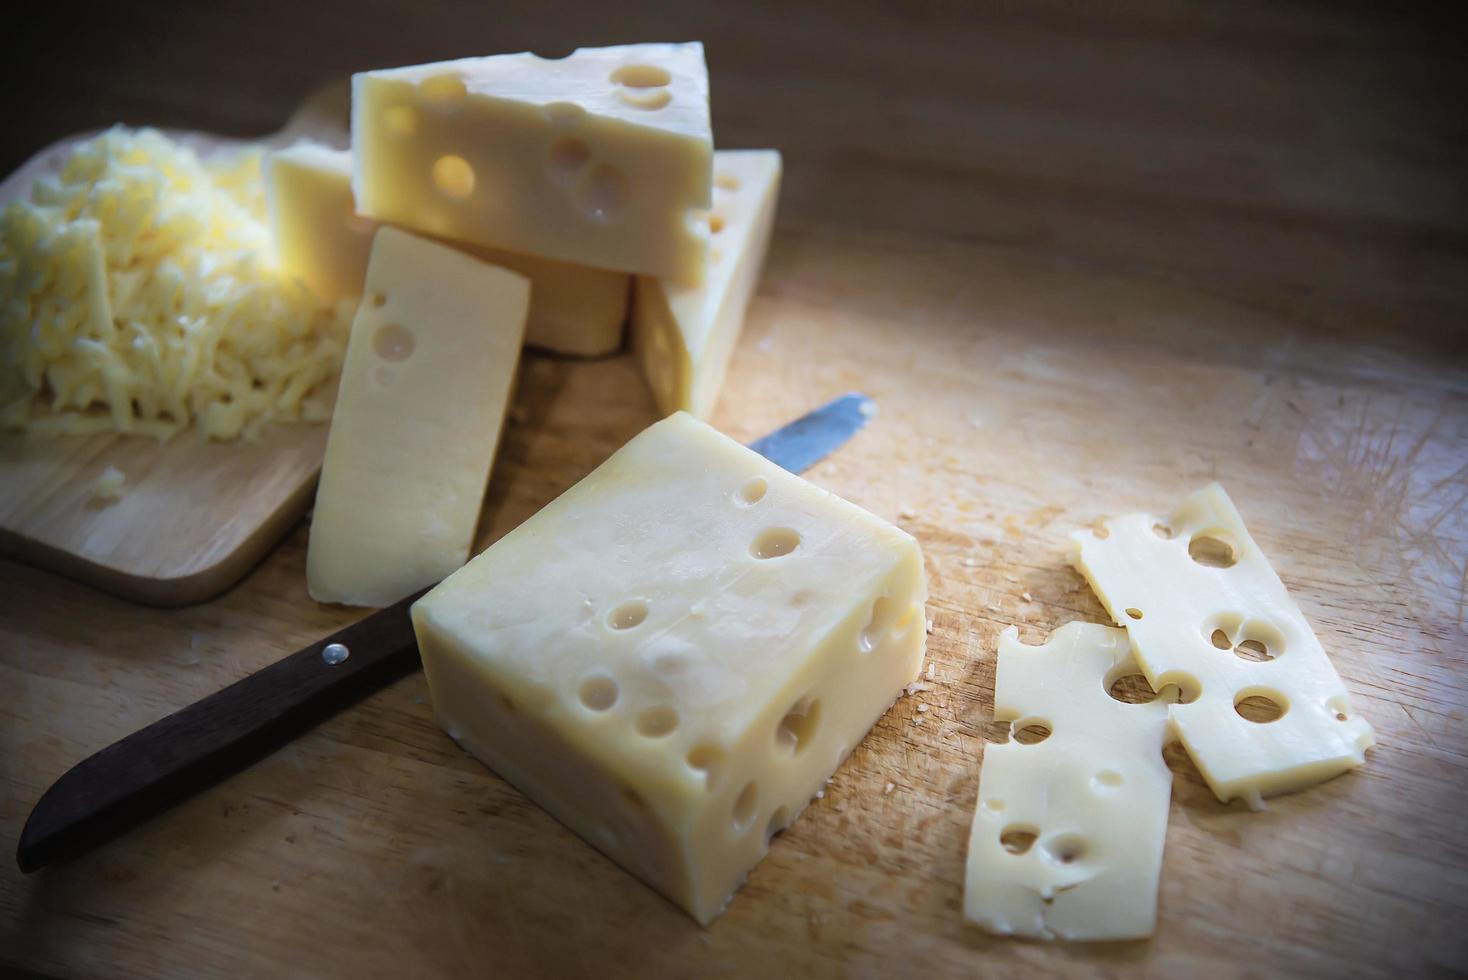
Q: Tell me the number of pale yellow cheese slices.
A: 2